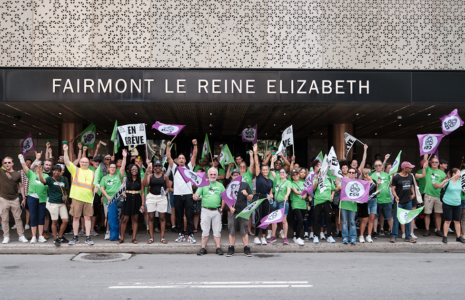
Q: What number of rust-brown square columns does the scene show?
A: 2